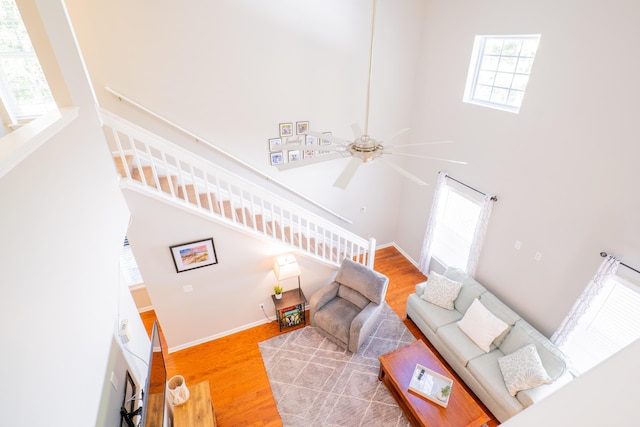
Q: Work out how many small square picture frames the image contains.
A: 8